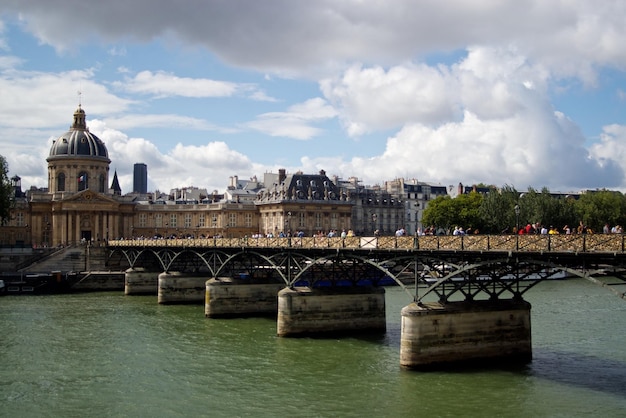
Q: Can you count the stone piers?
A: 5